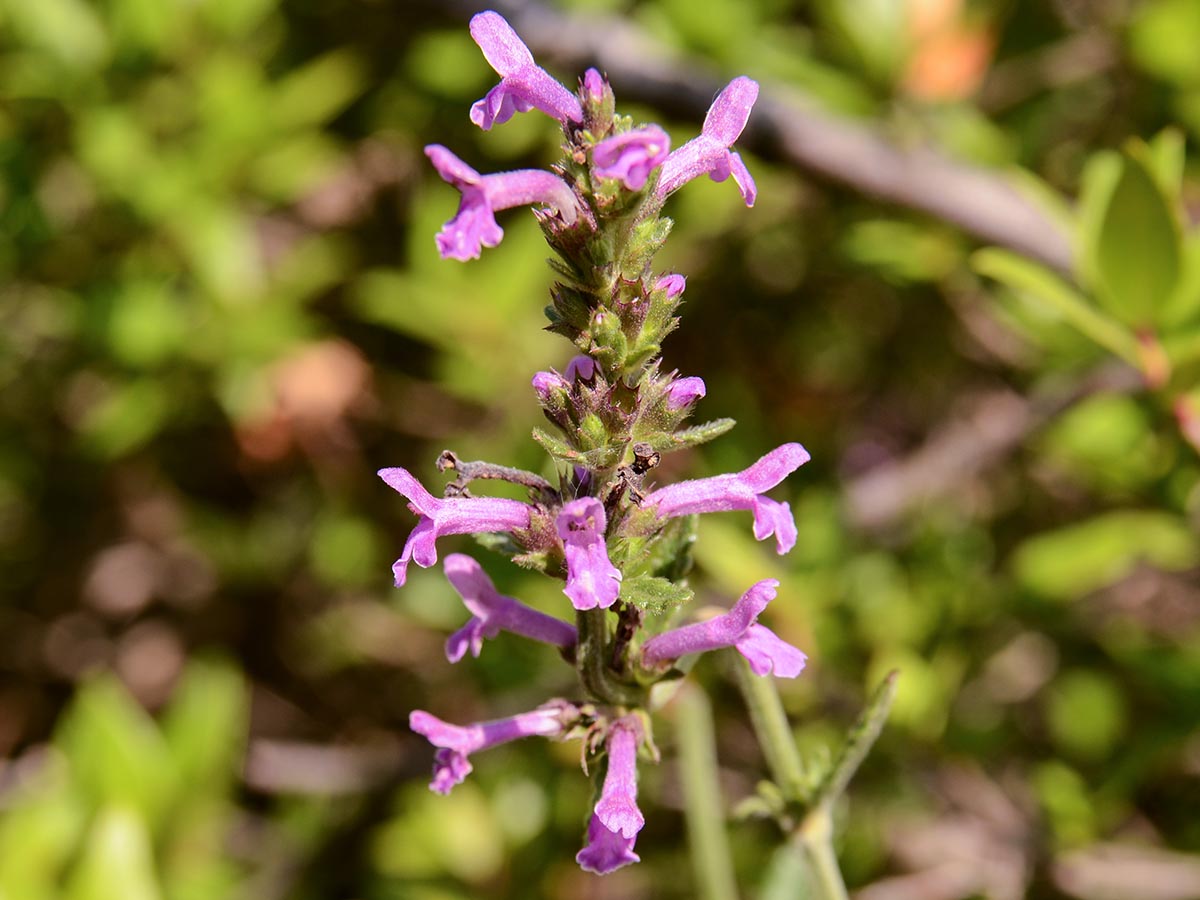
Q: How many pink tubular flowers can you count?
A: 11